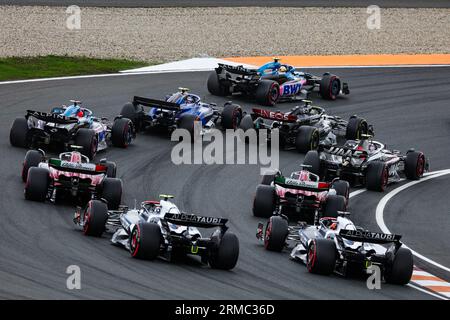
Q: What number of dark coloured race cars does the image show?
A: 2